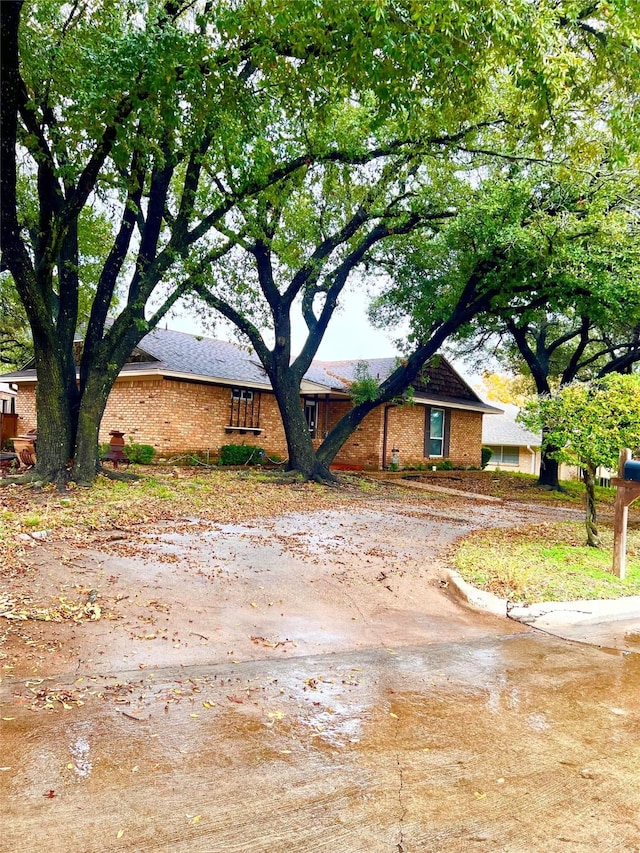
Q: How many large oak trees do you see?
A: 3